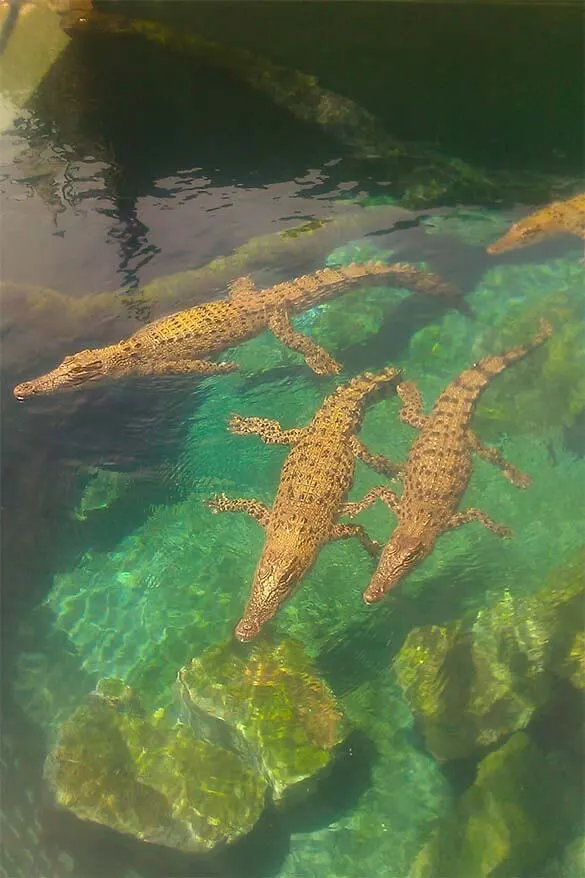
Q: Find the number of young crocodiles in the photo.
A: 4